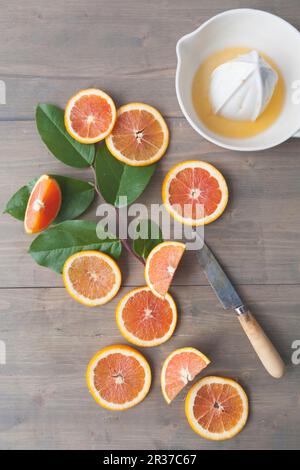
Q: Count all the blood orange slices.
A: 10